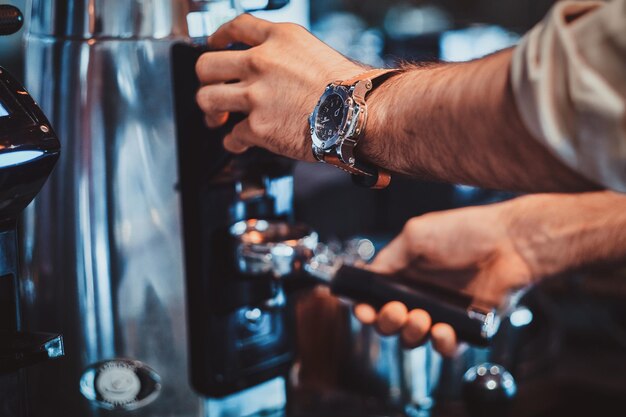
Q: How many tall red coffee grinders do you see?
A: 0